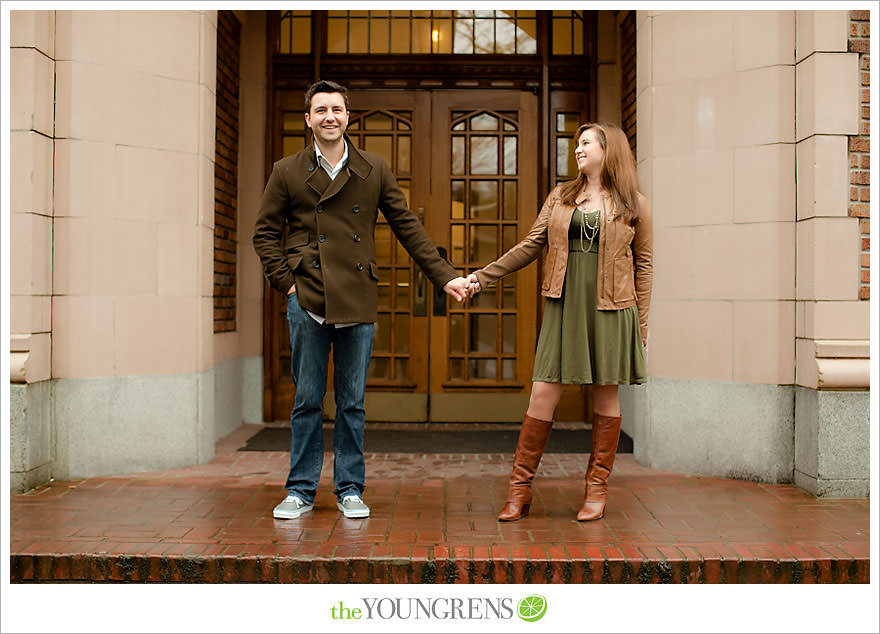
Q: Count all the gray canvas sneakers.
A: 2